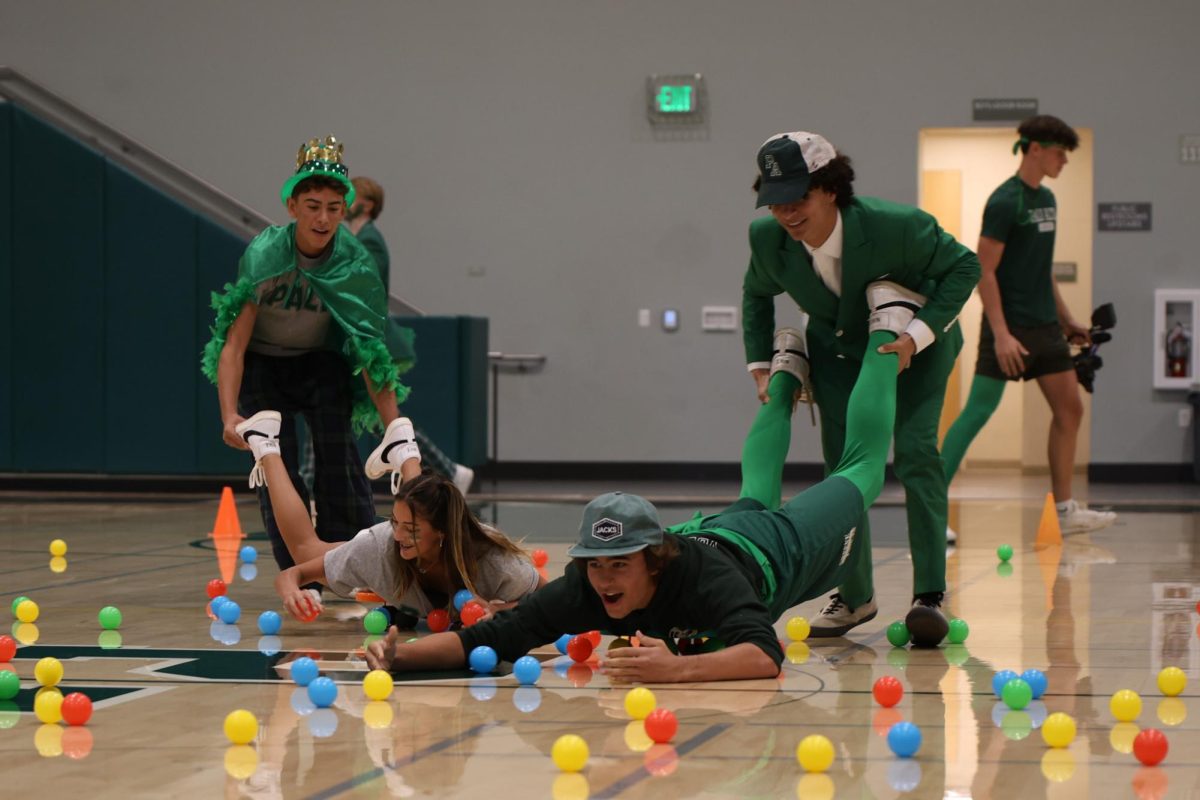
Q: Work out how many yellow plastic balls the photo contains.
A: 13